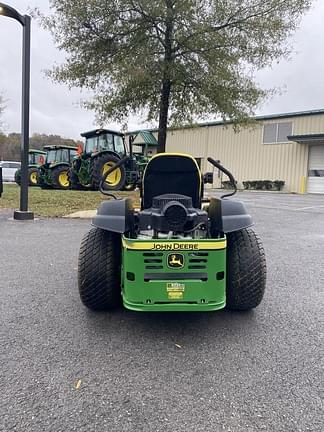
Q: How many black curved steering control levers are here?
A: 2